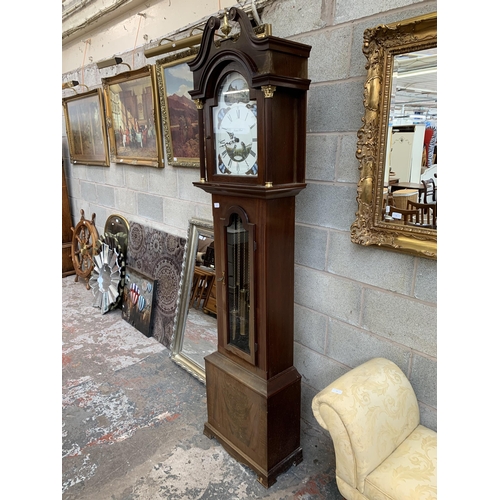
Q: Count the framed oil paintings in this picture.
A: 3